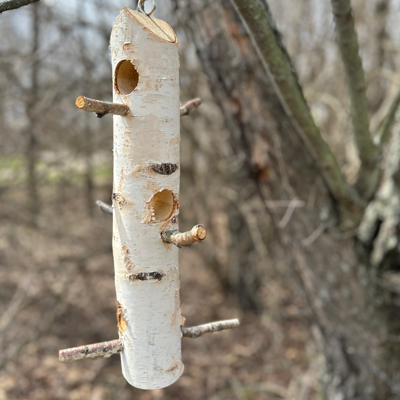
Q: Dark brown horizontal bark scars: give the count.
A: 2